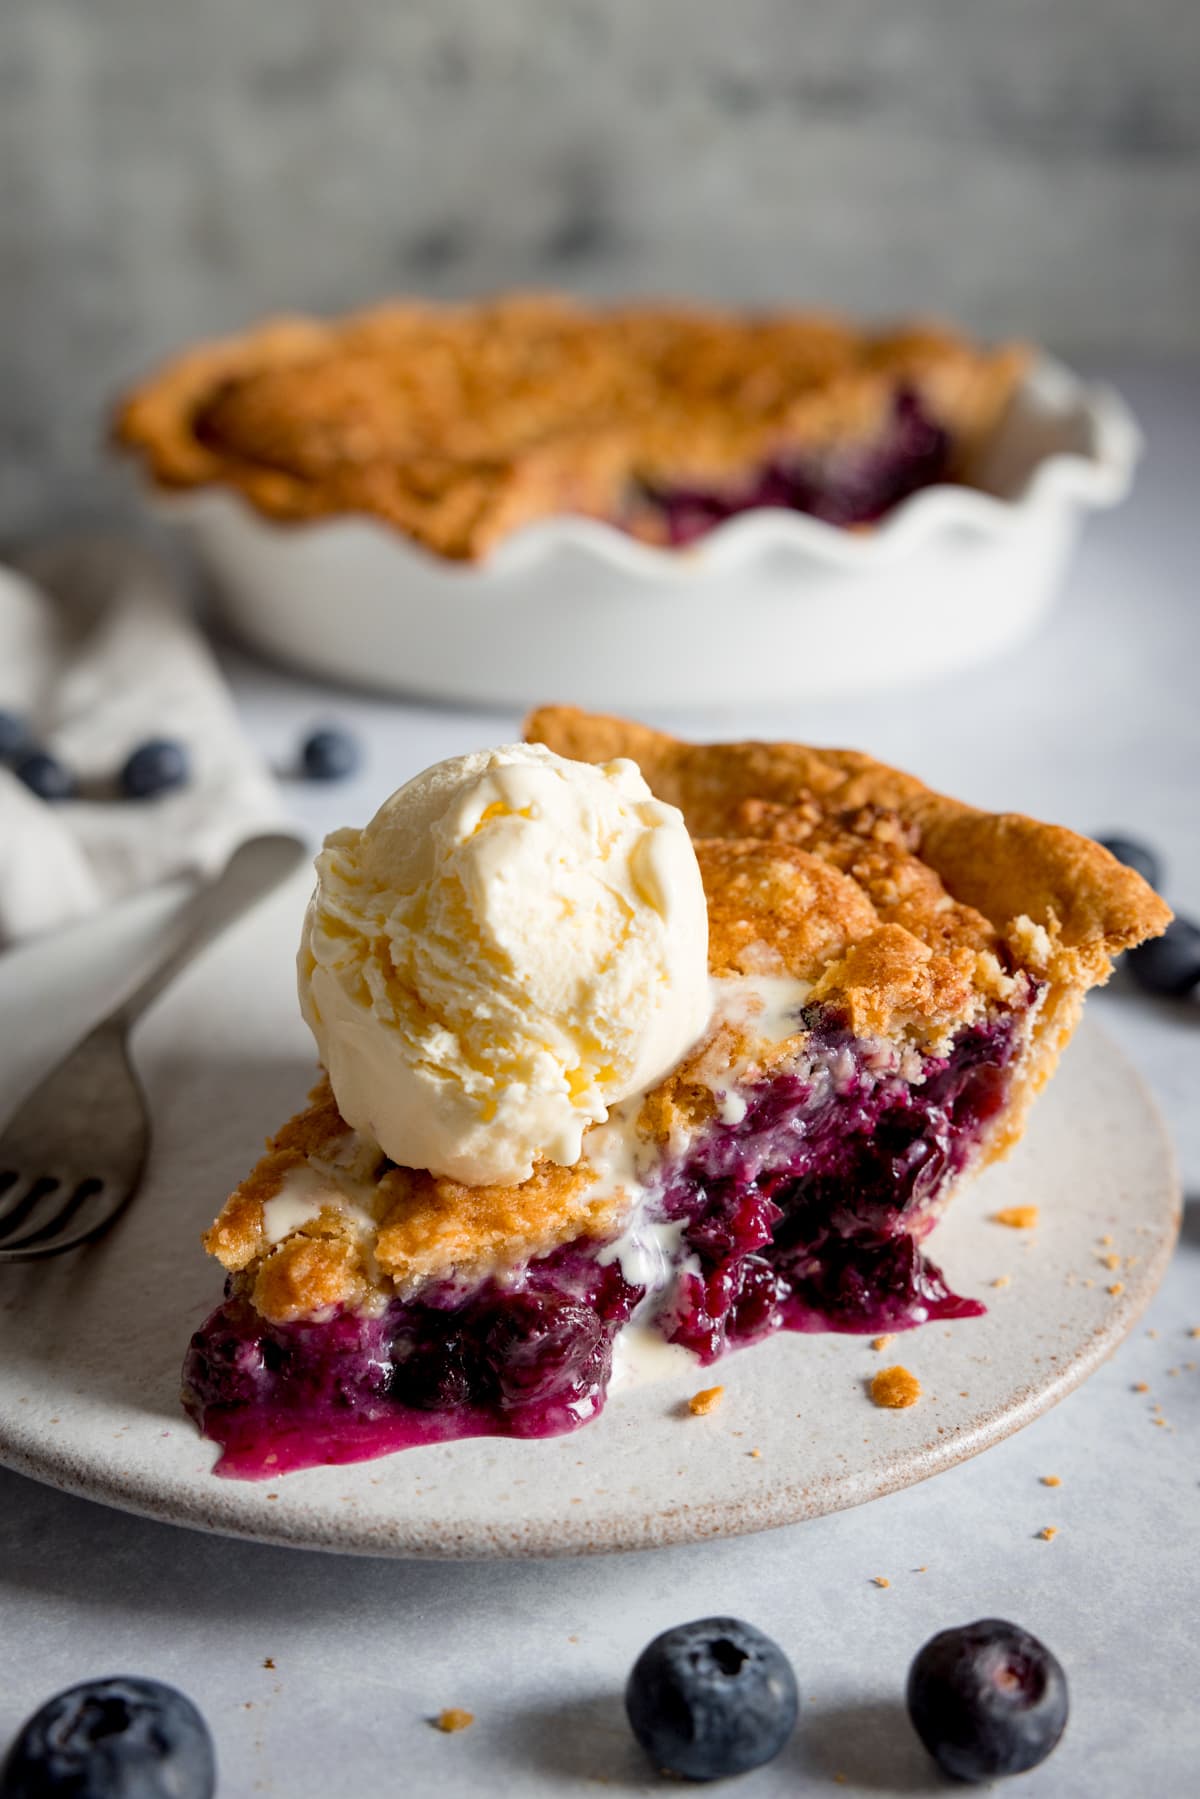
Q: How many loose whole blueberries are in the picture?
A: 9